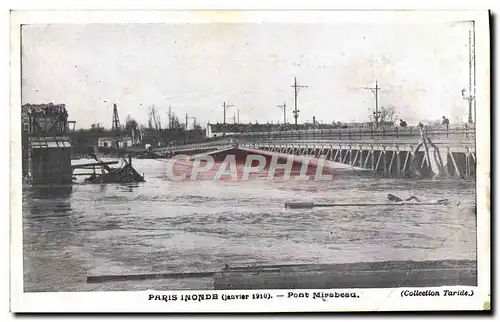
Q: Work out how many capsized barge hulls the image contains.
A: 1